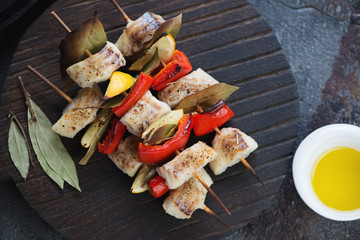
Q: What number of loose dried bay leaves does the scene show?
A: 3